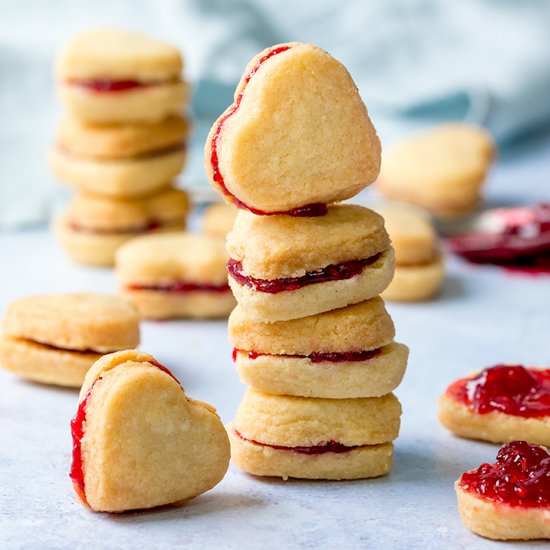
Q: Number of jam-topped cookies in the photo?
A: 2